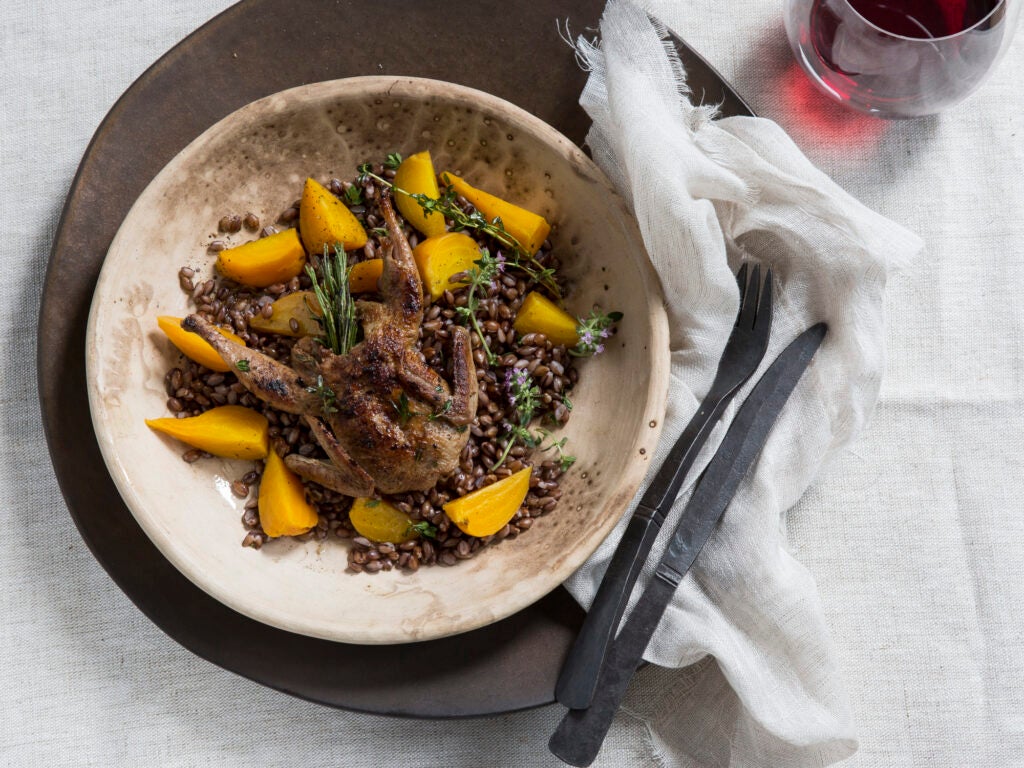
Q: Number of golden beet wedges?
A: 13